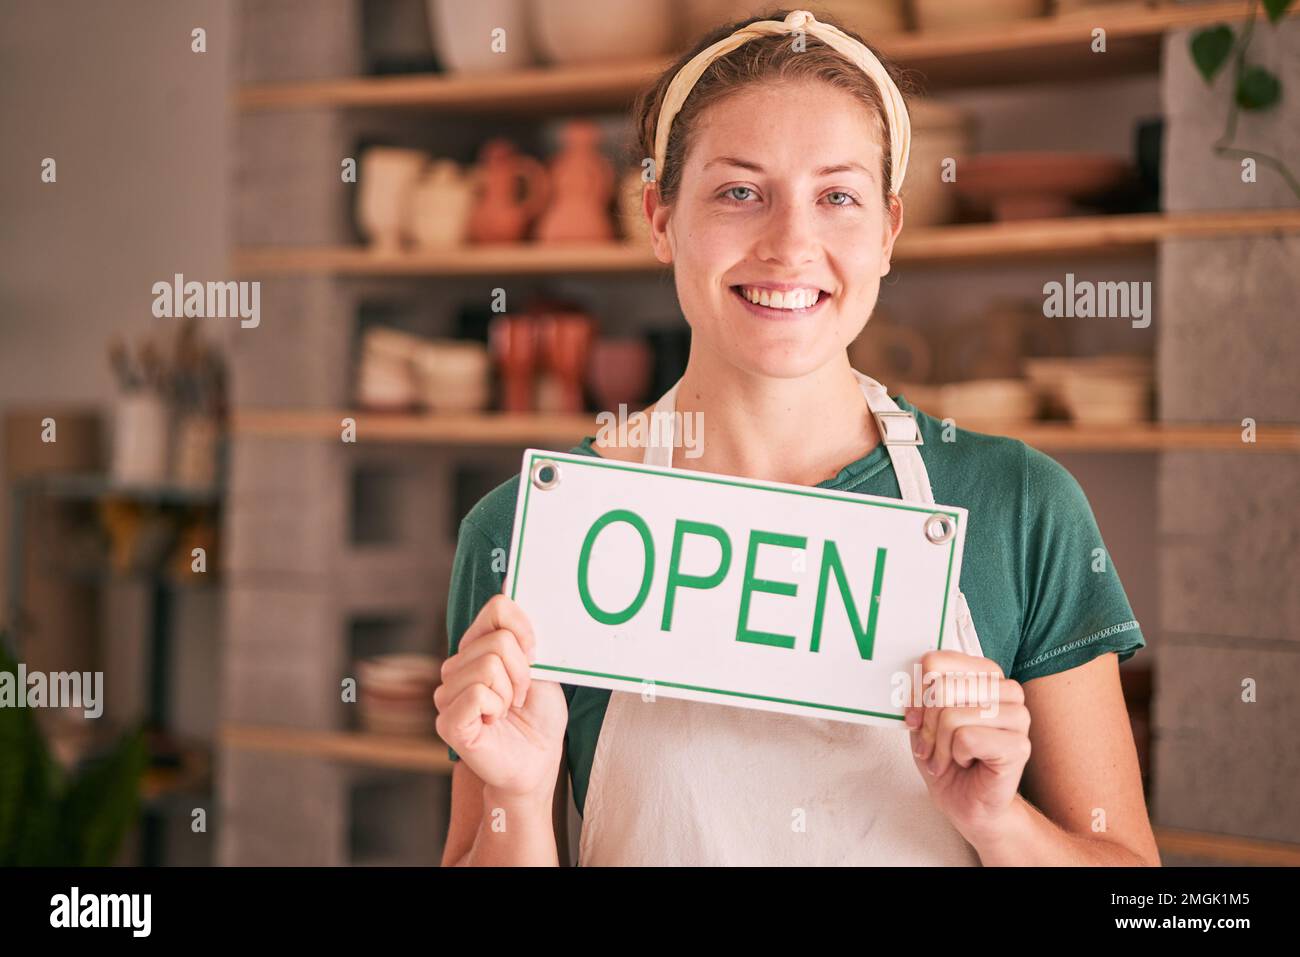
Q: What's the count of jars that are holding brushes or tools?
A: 2